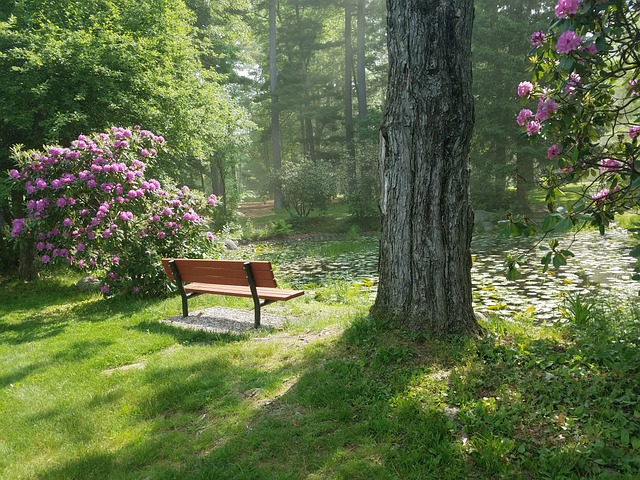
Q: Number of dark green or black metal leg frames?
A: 2